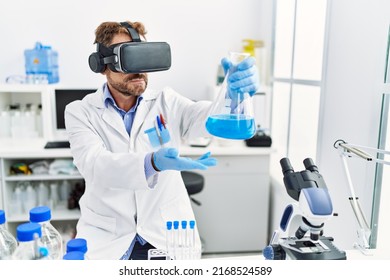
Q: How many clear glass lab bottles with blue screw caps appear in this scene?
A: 5